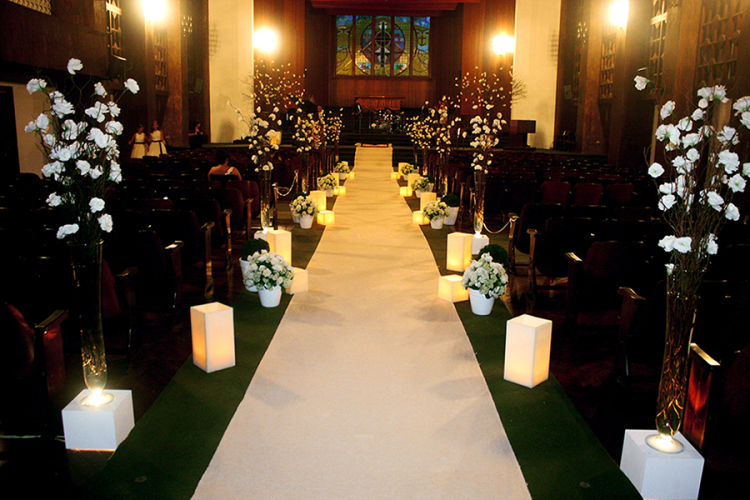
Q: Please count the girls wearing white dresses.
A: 2